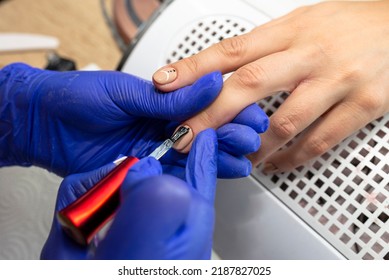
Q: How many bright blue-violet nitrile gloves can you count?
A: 2